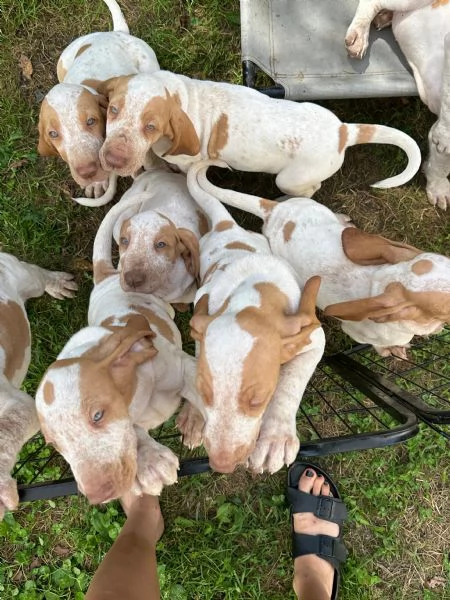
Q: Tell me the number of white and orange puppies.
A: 8